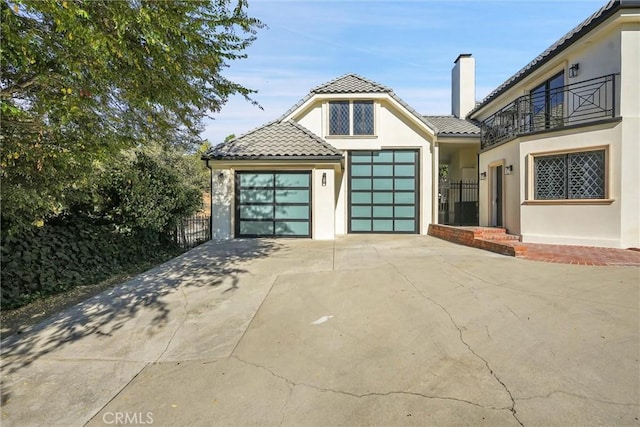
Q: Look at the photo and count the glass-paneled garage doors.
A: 2